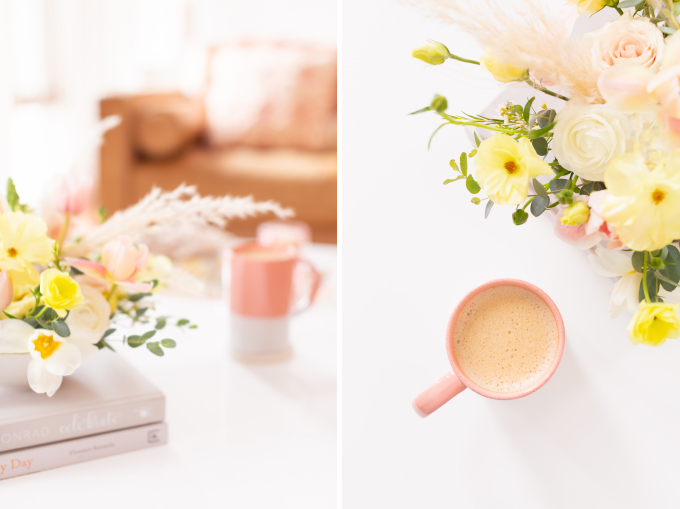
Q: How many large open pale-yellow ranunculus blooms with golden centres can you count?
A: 3